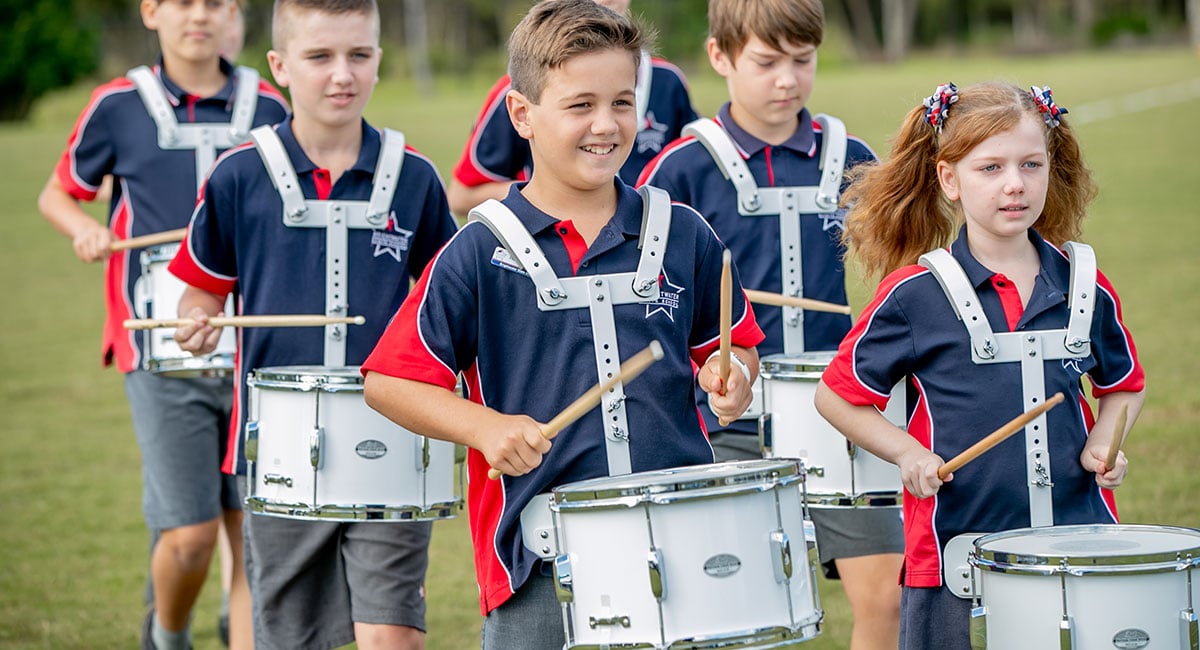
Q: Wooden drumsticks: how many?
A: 7